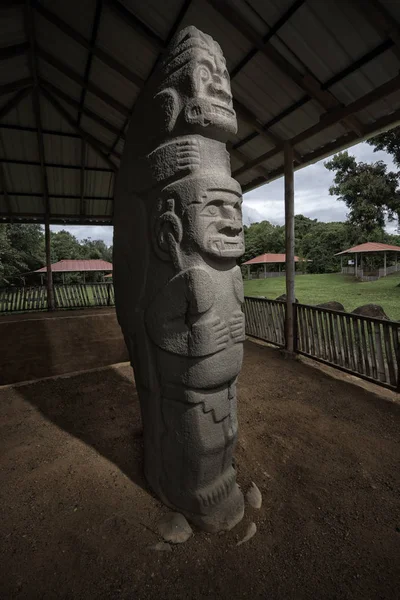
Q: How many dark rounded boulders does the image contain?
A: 3